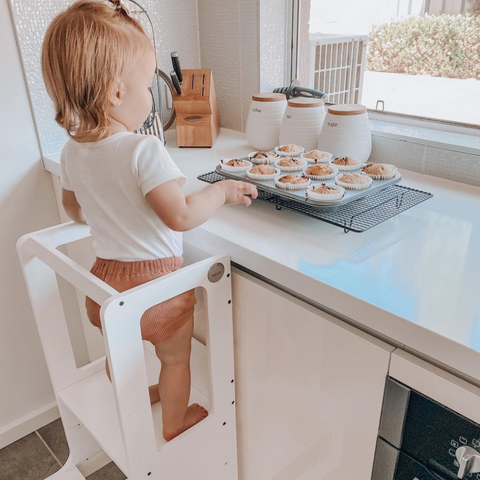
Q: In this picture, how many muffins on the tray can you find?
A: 12